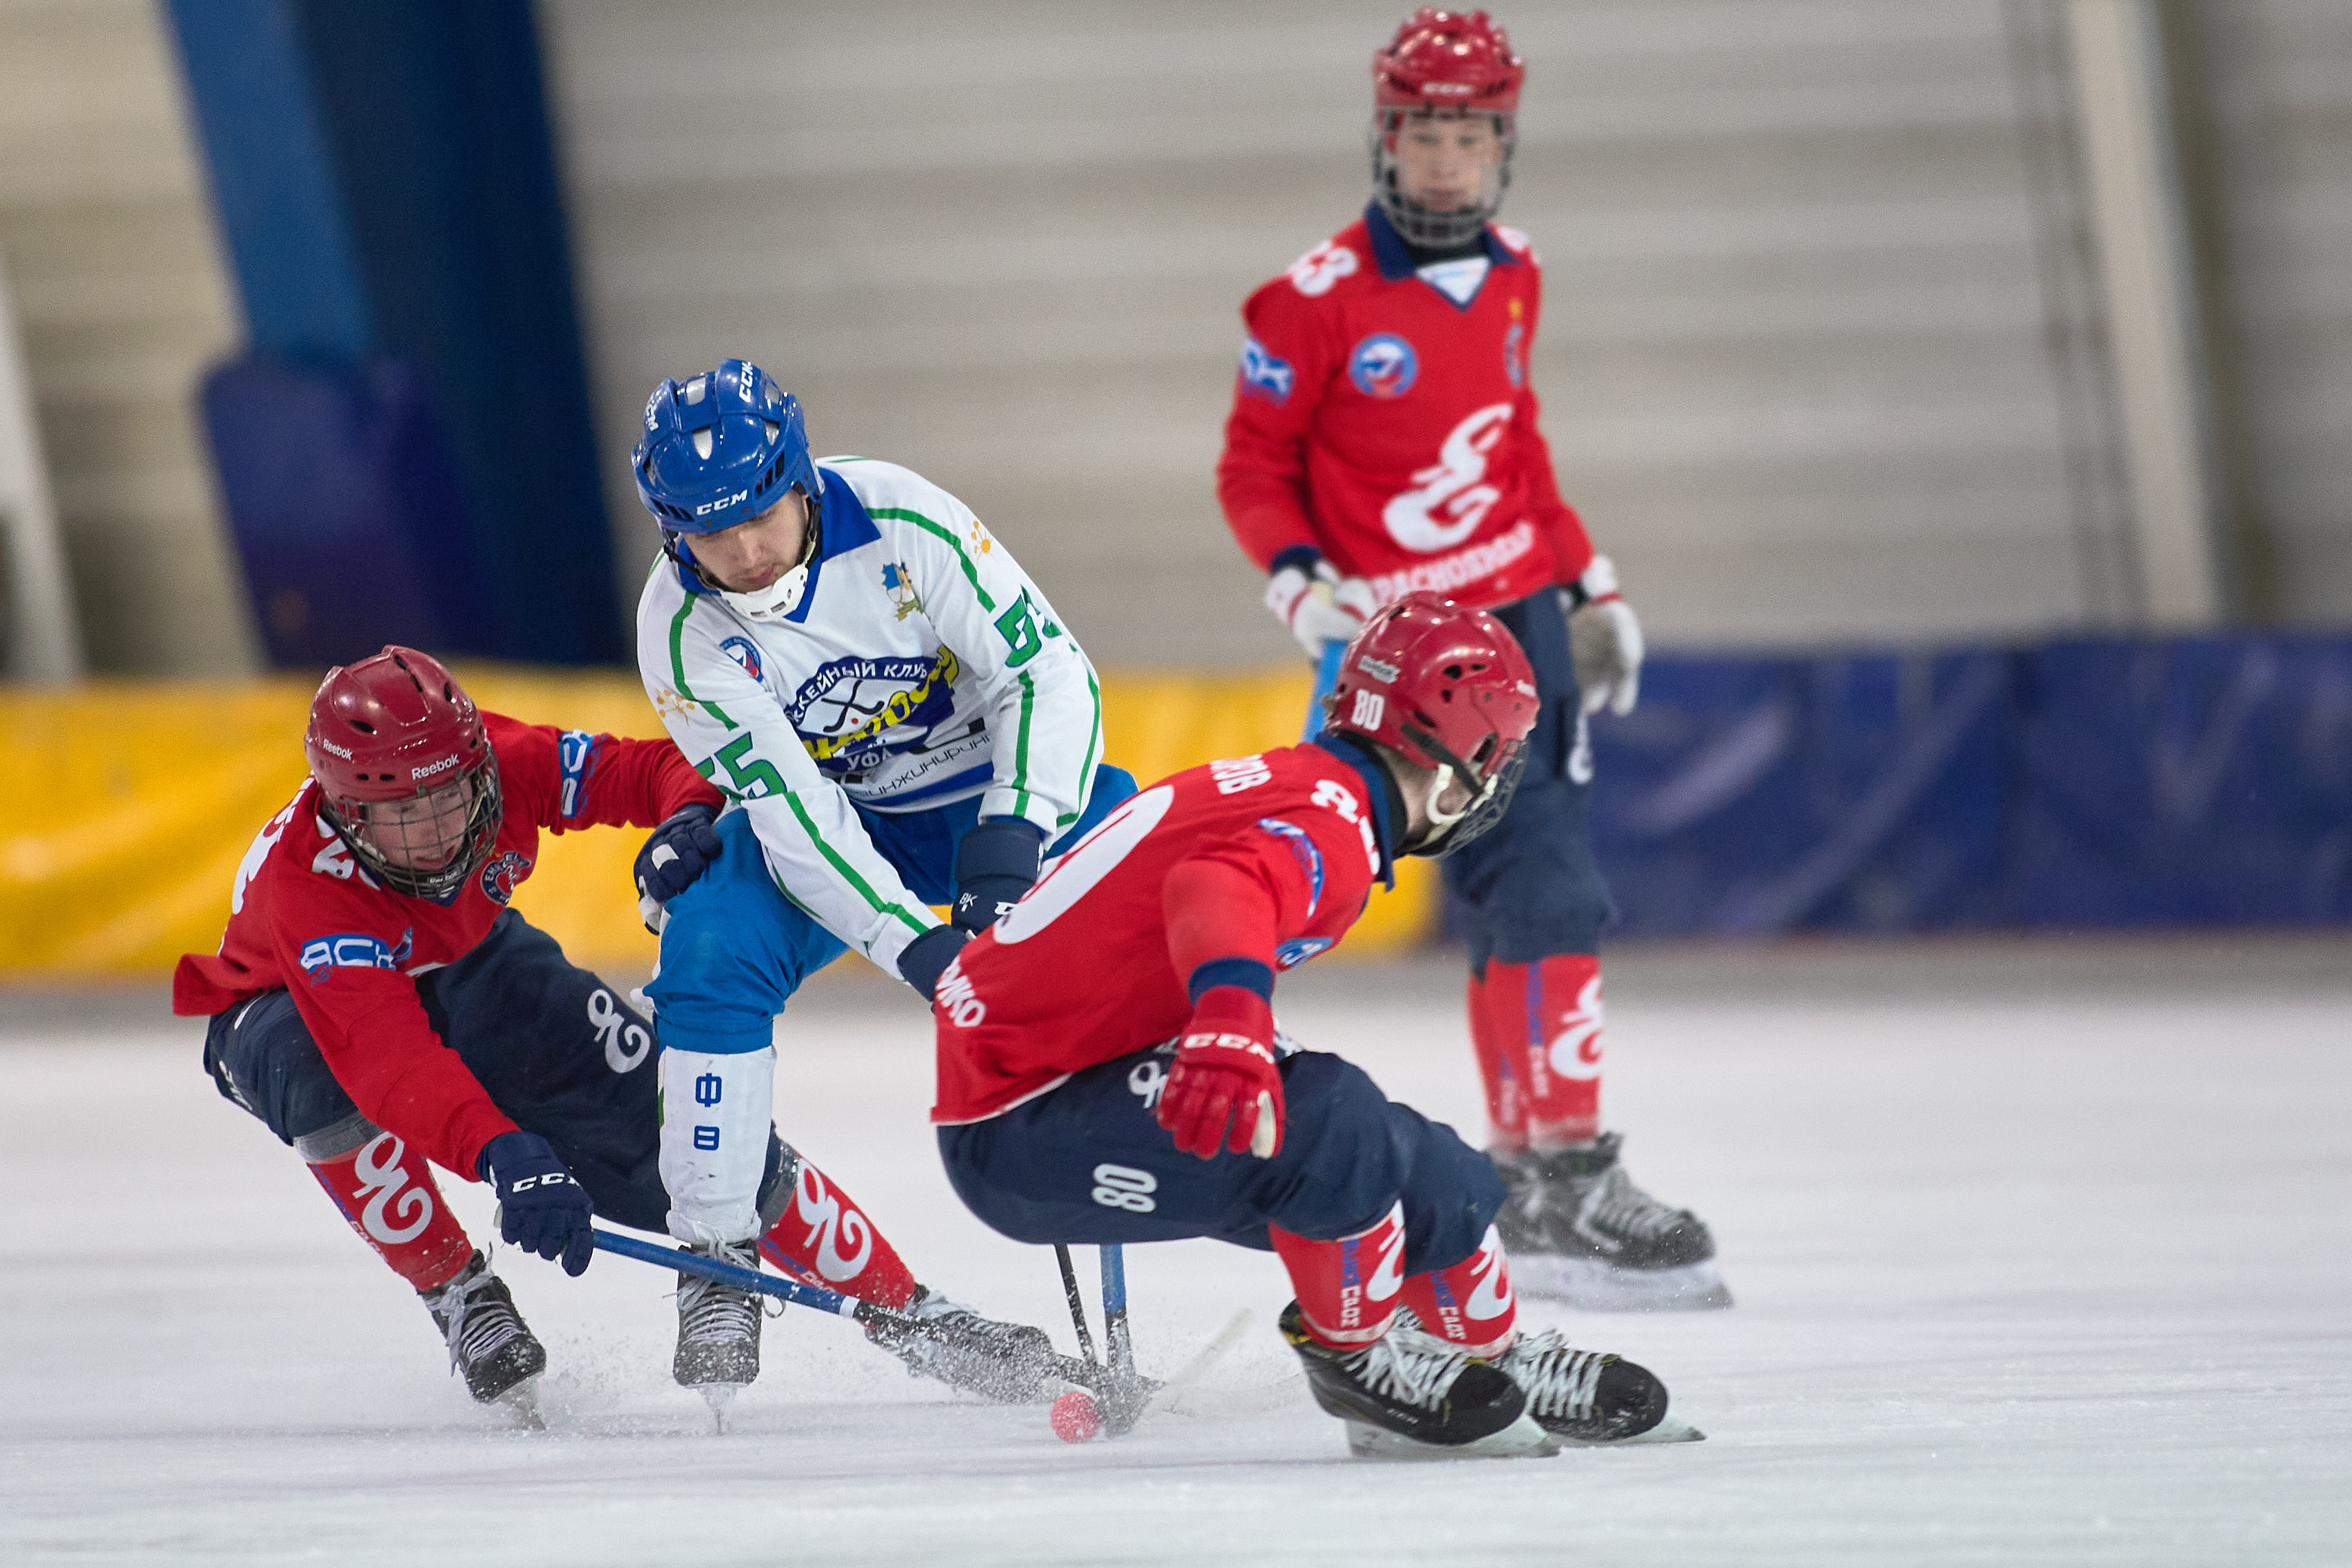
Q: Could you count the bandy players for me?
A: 4